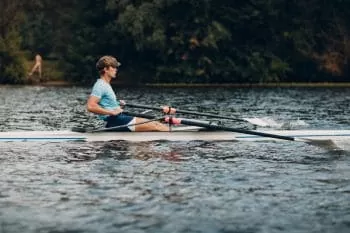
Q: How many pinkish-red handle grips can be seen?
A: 2